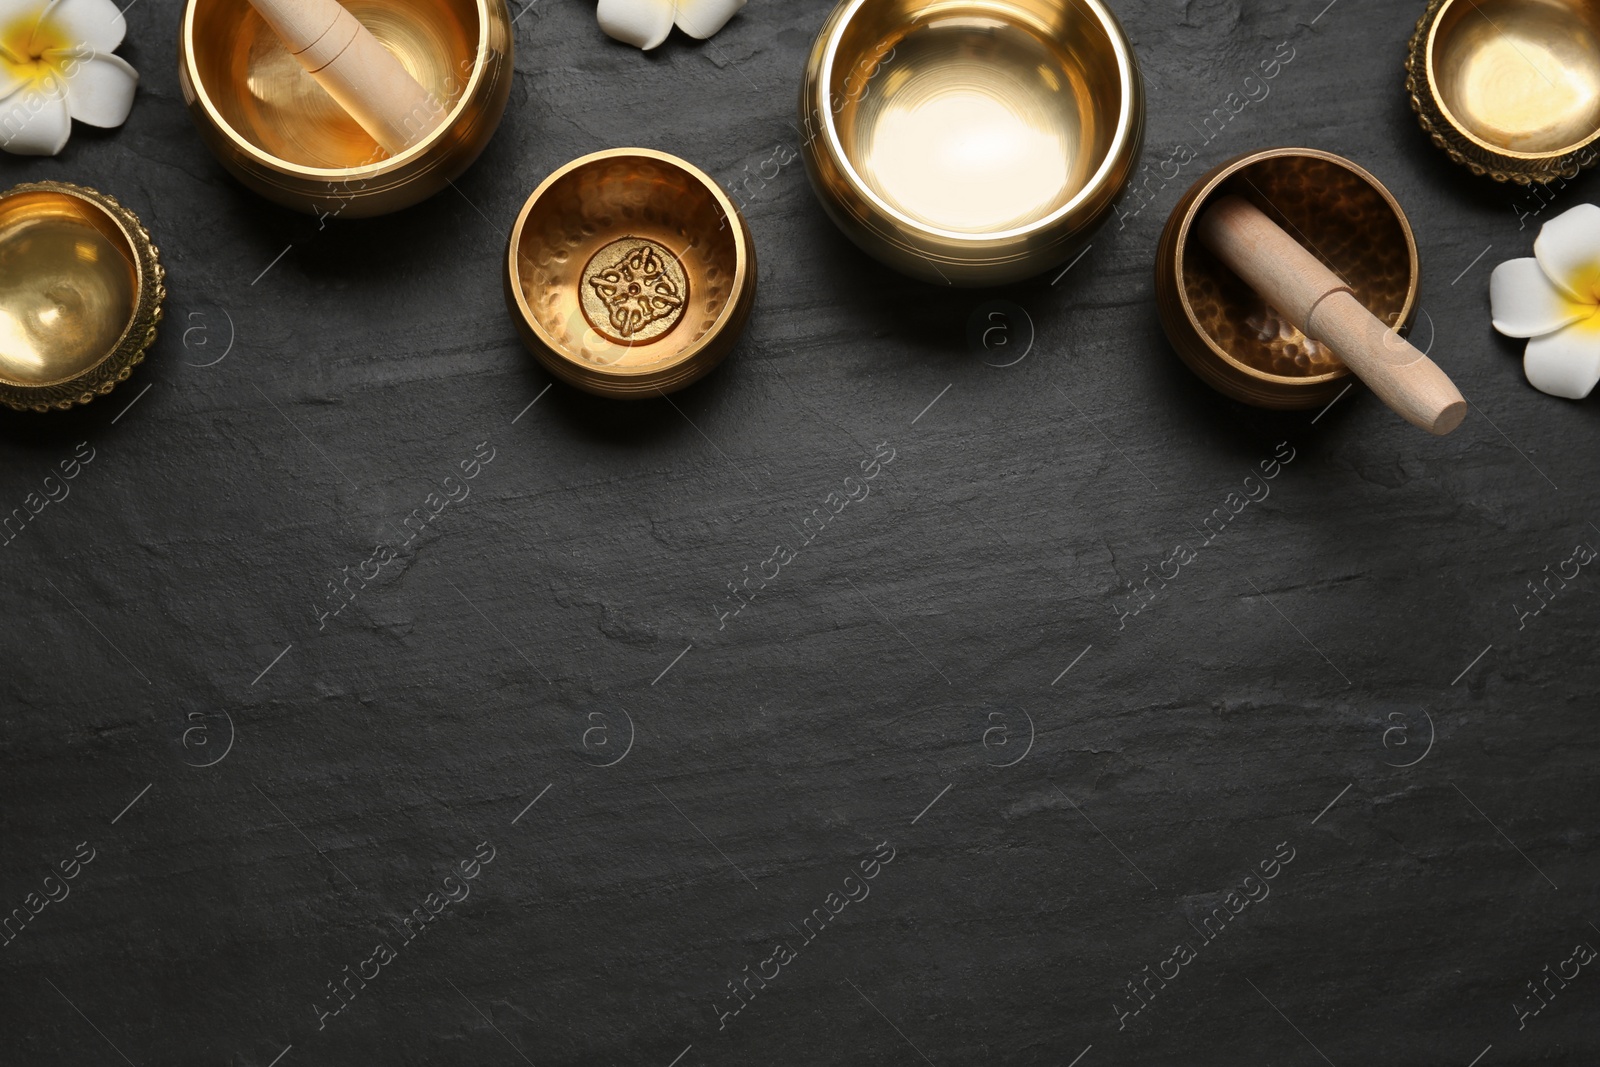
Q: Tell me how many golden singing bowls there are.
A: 6